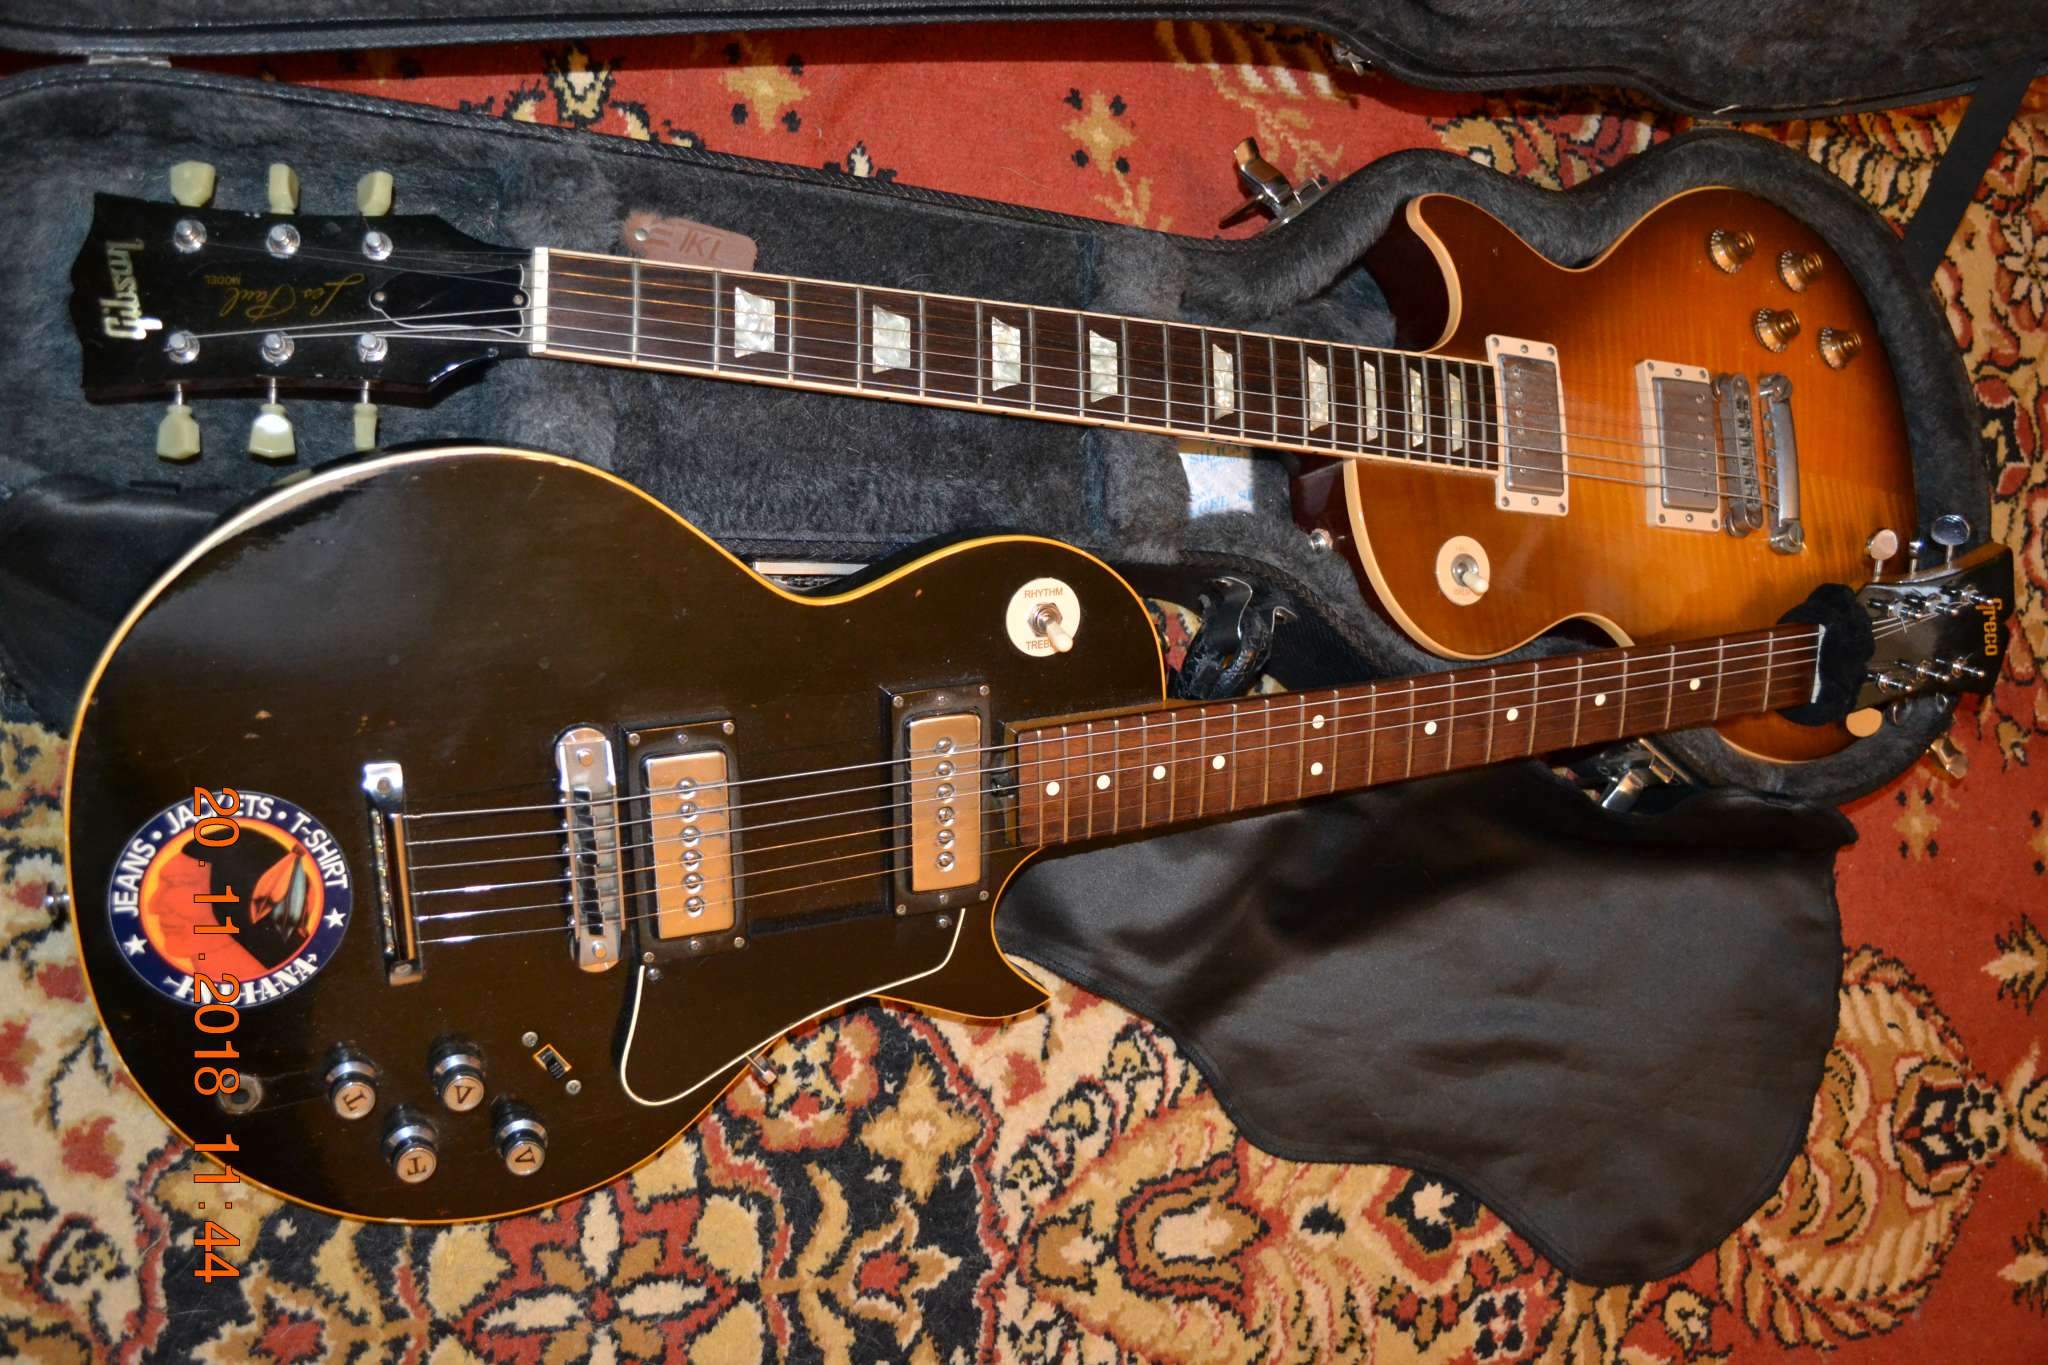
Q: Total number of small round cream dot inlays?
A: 10